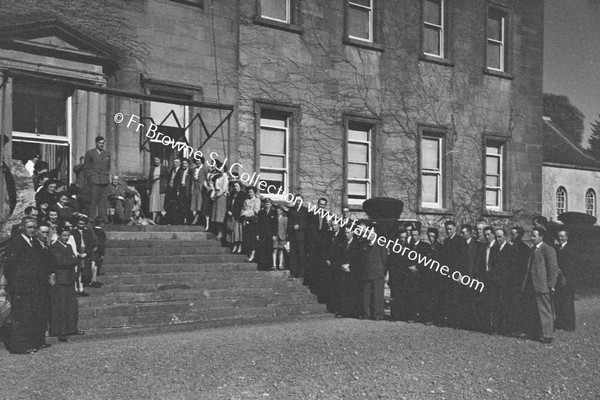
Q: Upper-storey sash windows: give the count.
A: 4